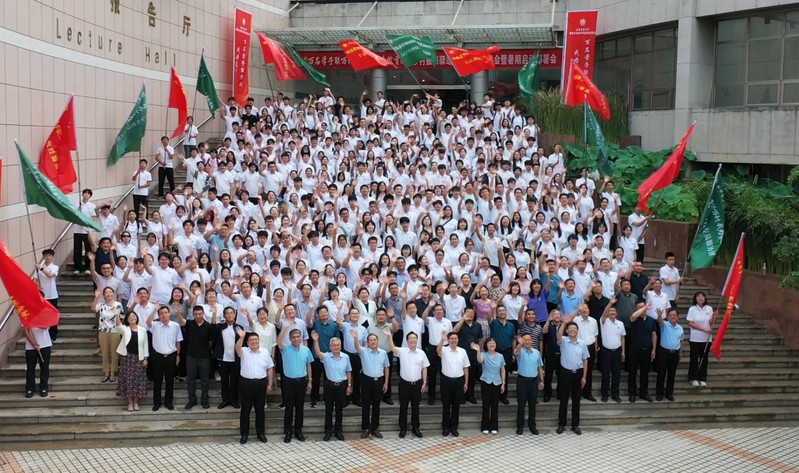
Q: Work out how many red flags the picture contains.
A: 9